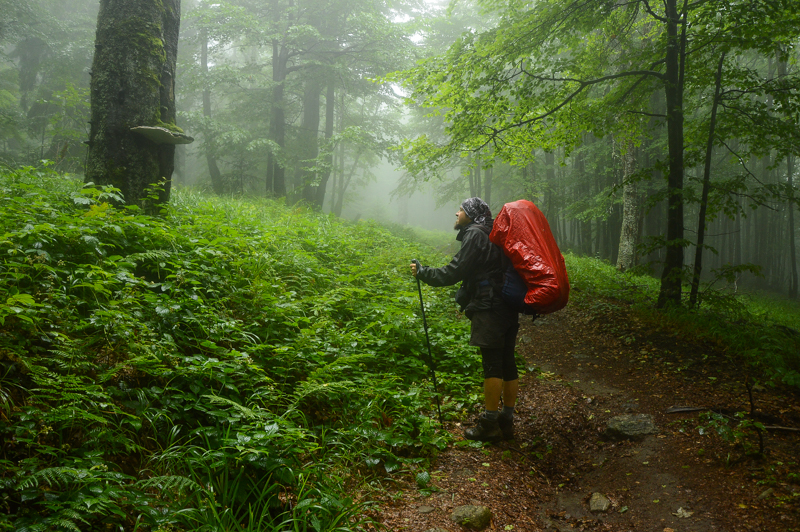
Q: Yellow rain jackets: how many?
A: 0